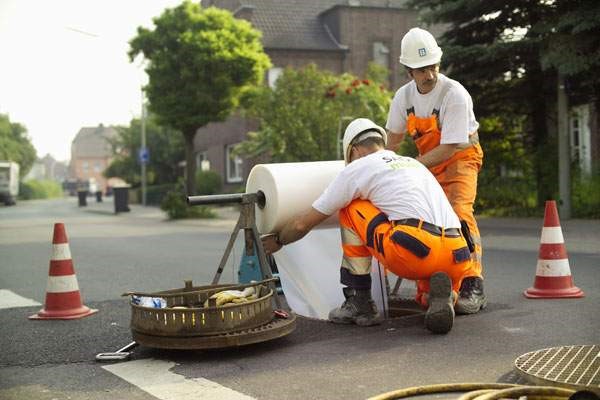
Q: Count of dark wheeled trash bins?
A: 3